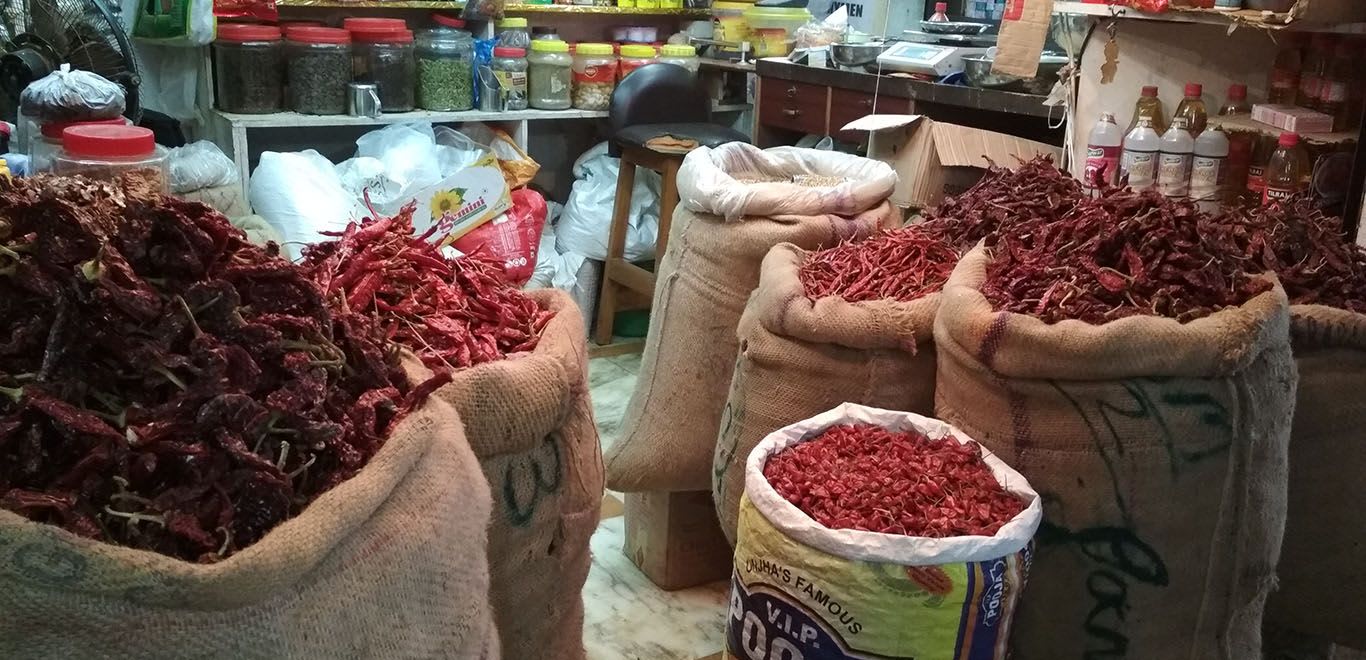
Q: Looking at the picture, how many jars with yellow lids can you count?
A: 5